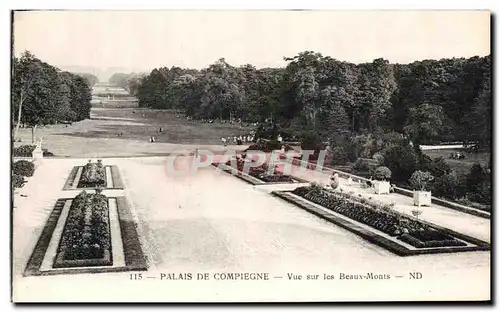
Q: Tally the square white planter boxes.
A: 2